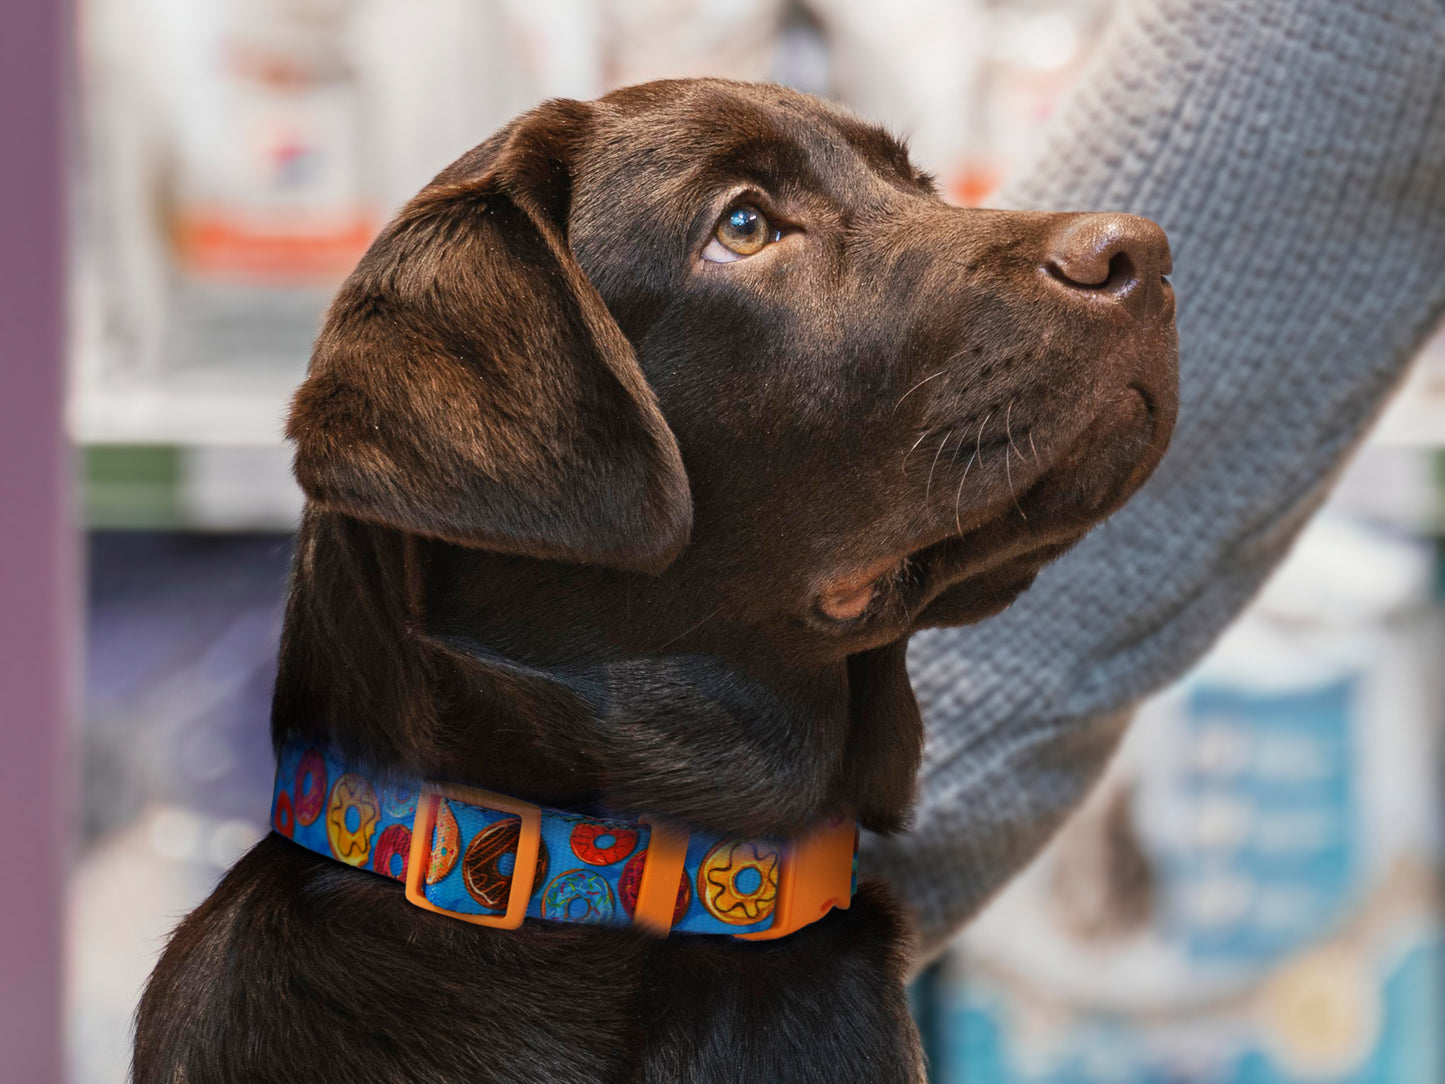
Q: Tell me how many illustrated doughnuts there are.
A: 11